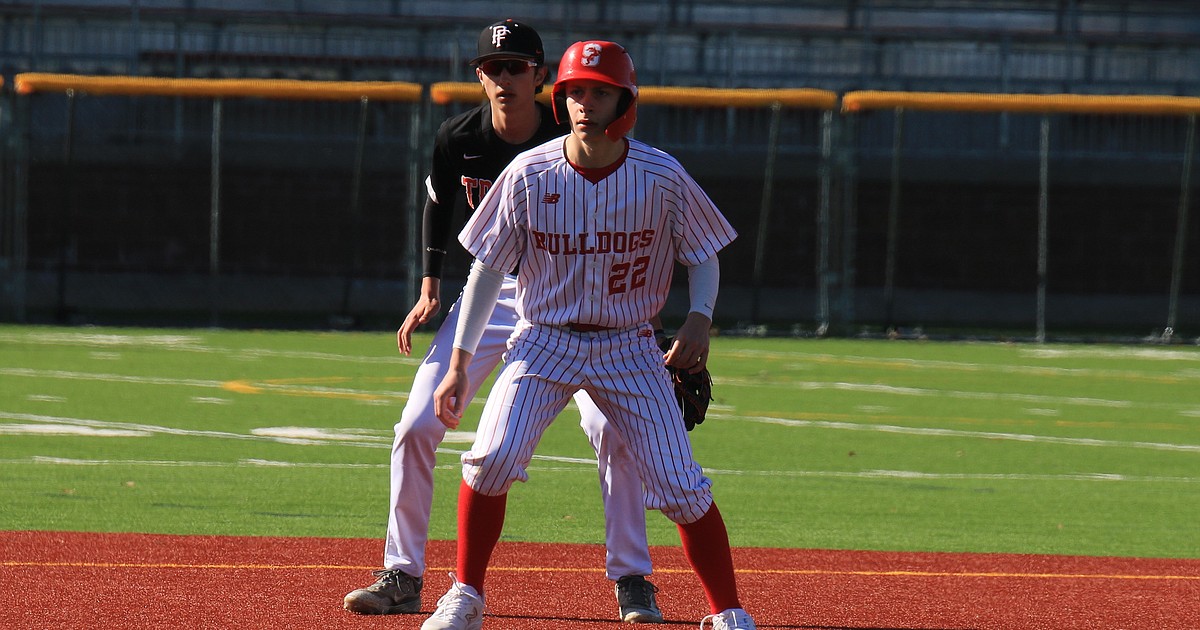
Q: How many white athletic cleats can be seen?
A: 2